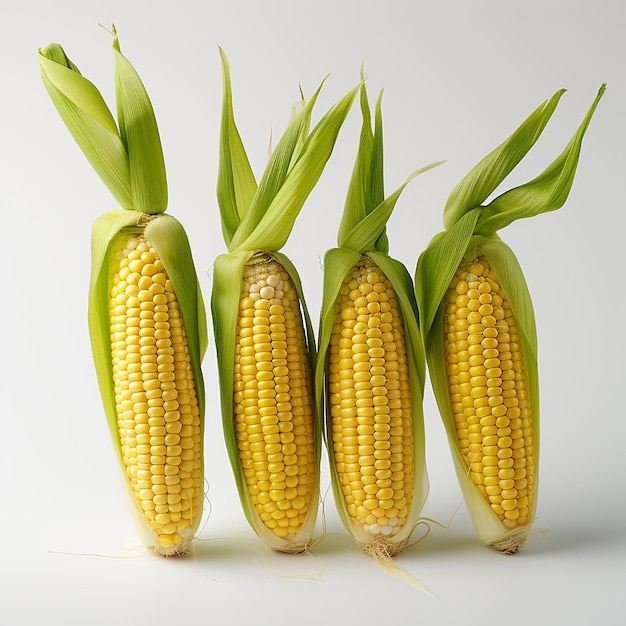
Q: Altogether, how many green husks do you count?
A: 4